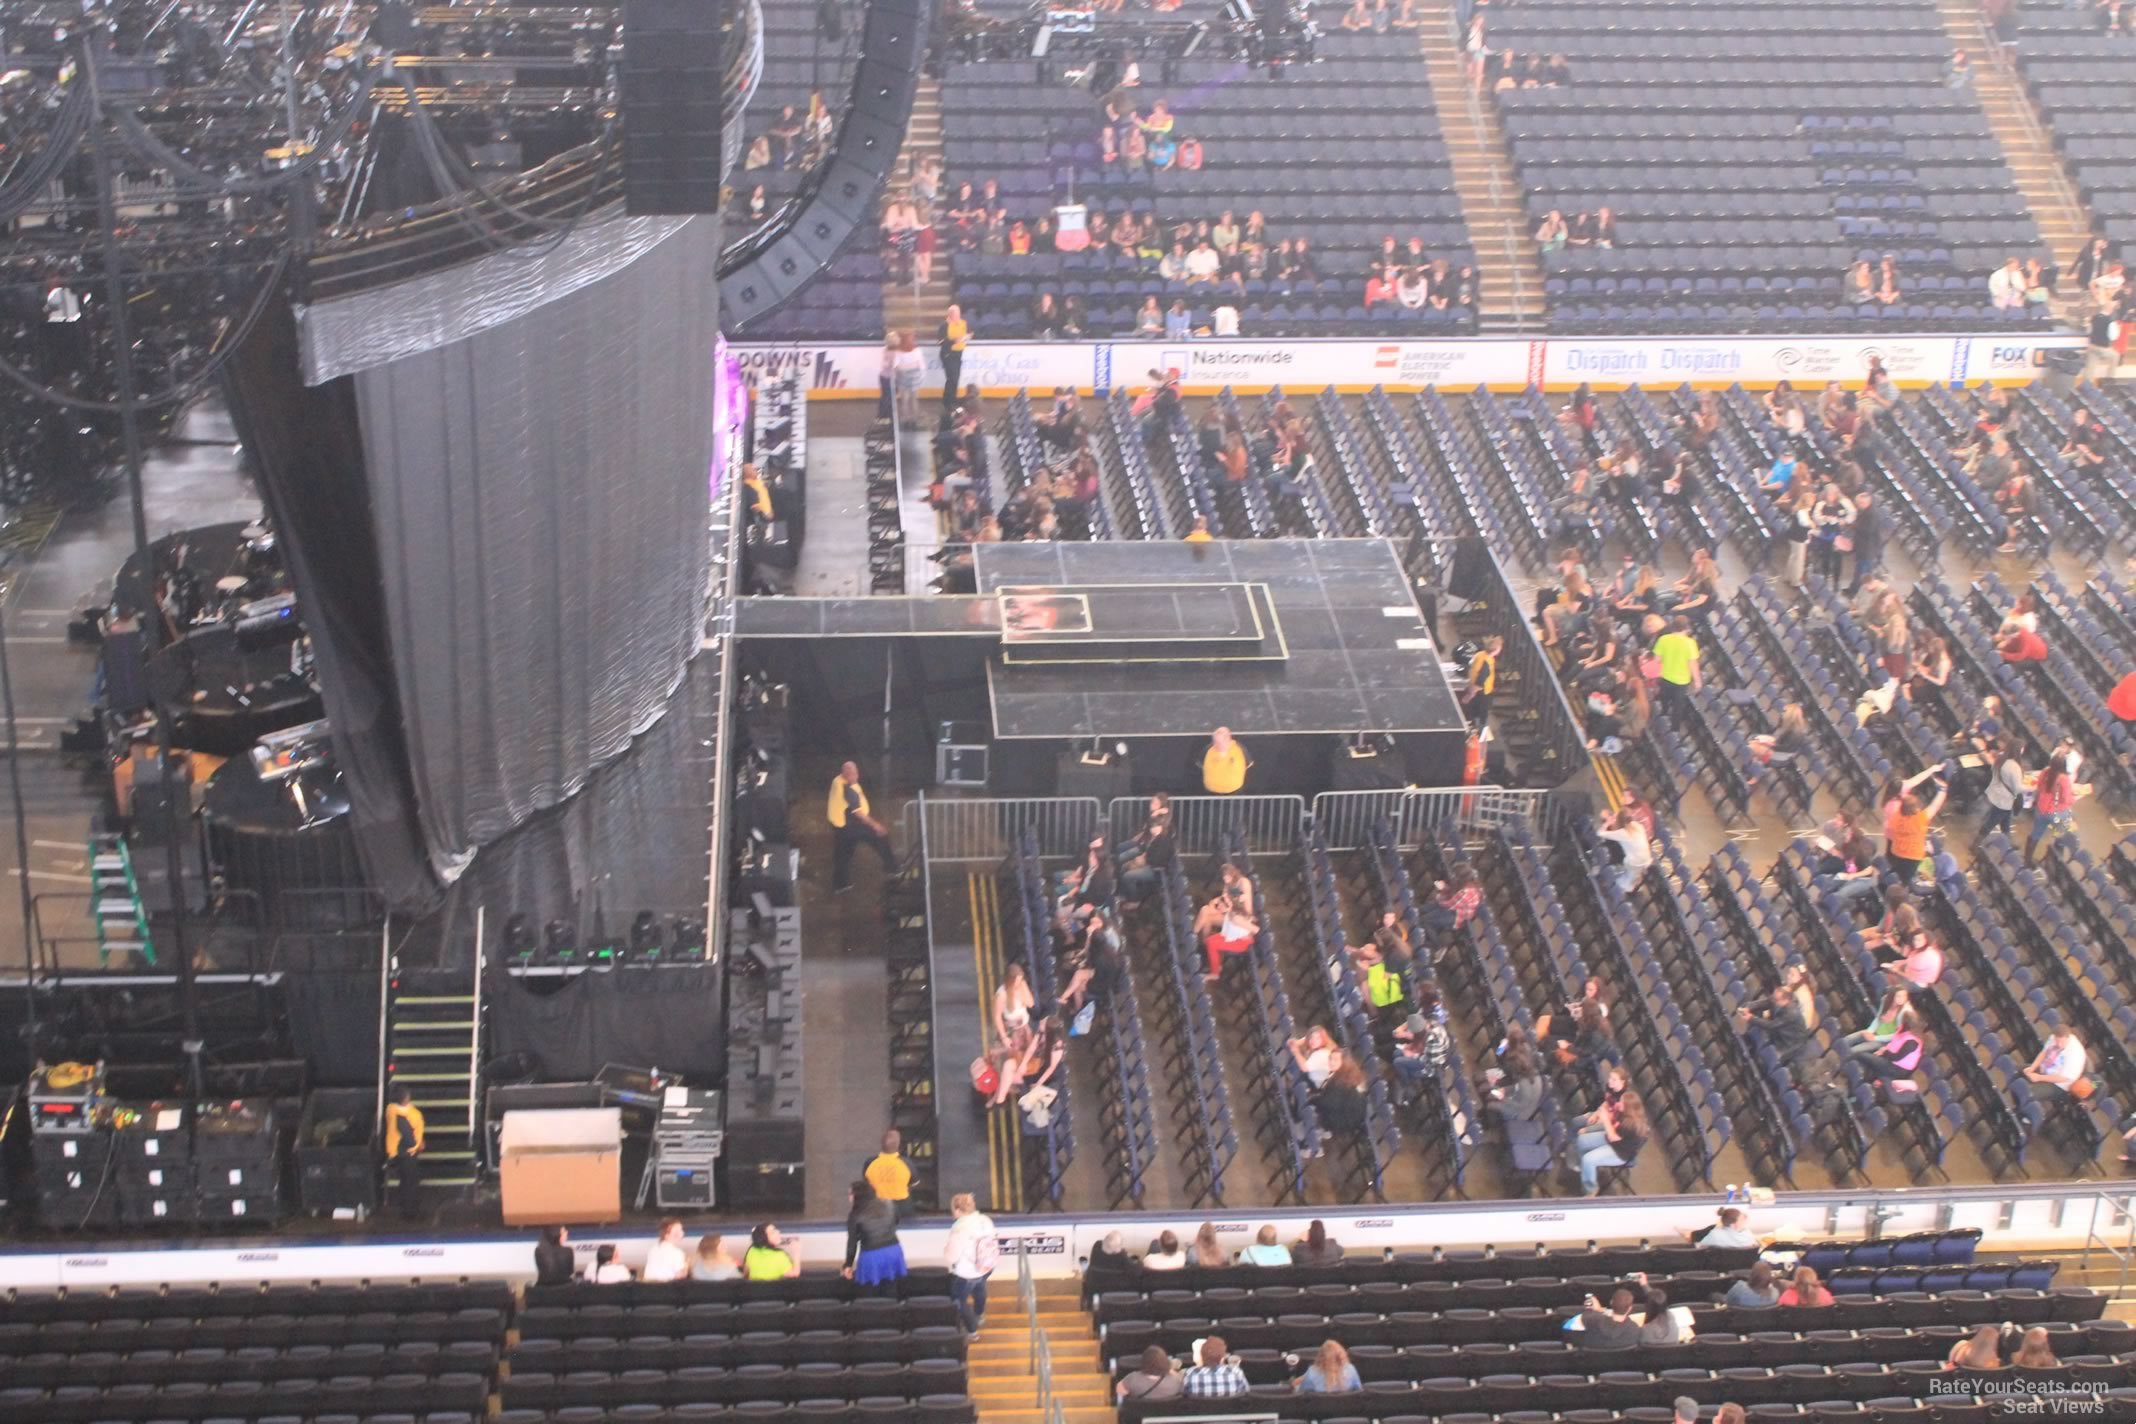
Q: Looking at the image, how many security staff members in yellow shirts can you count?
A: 8